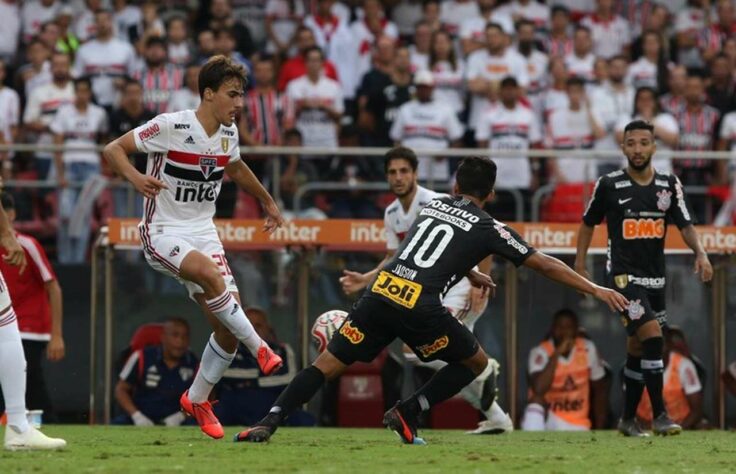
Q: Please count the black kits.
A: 2